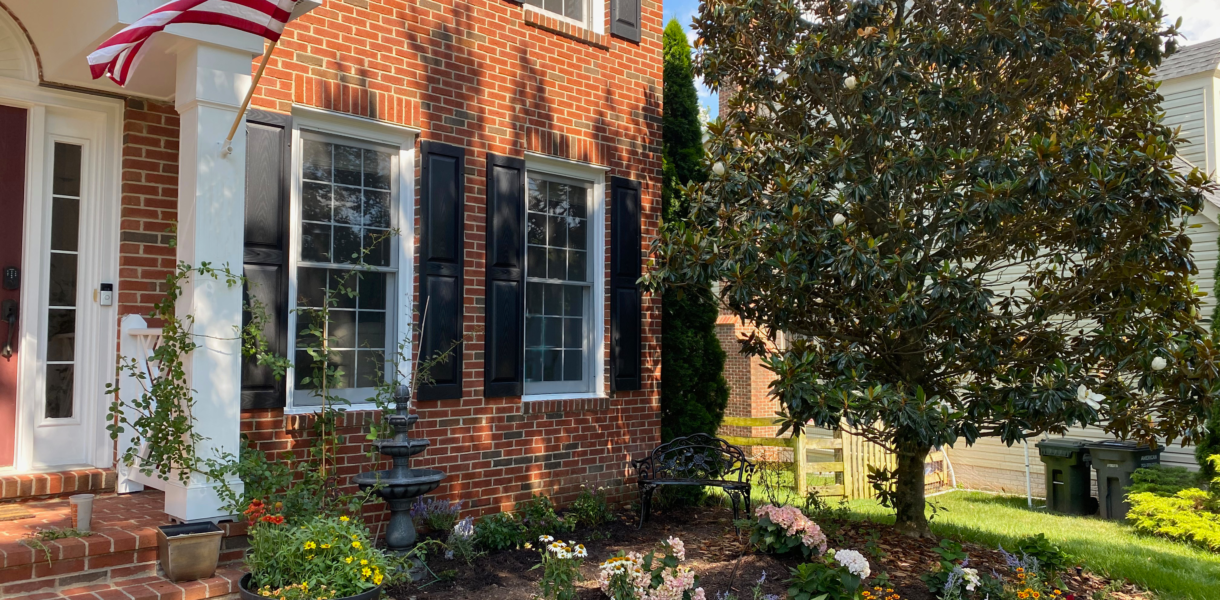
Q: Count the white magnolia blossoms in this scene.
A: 5